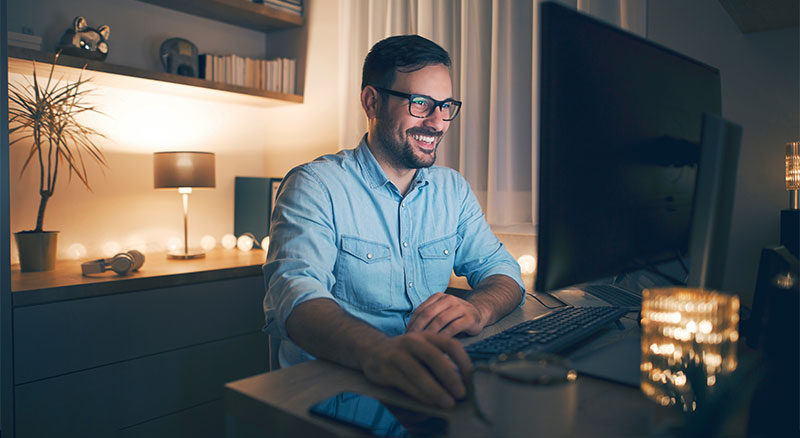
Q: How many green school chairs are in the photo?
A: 0